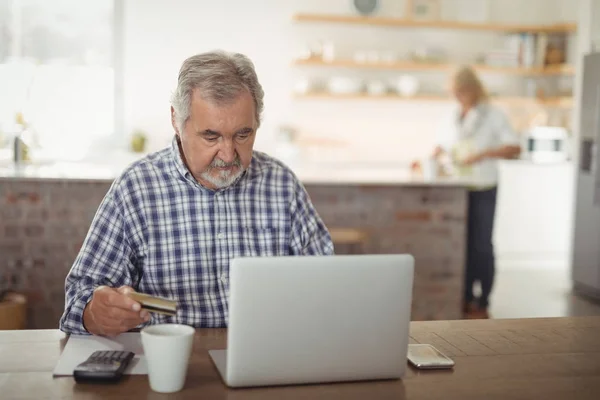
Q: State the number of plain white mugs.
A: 1